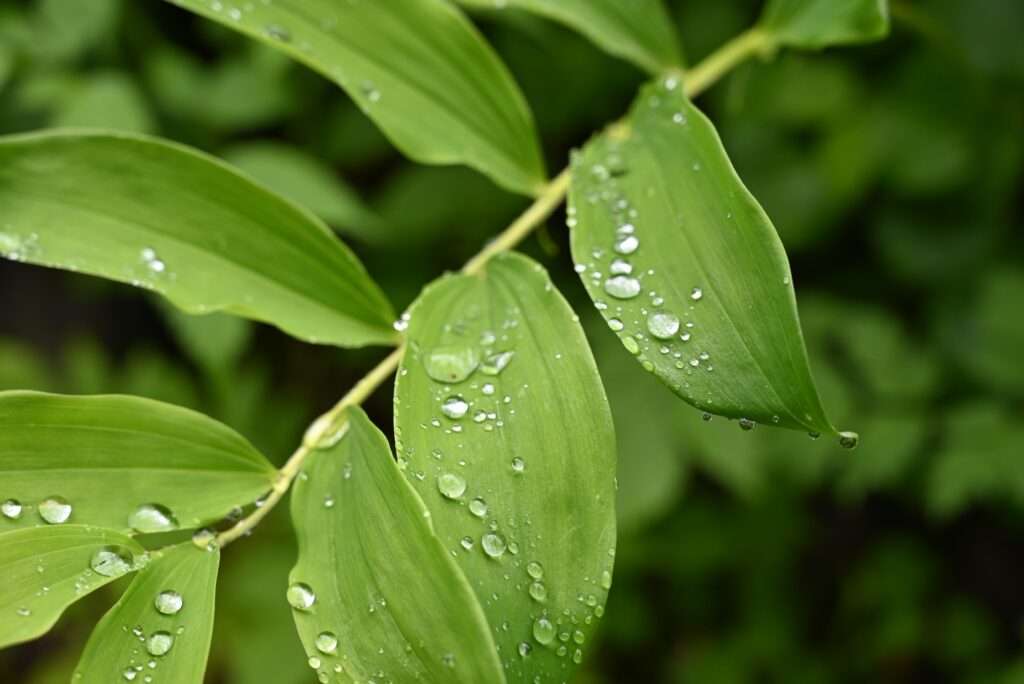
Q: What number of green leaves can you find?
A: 10